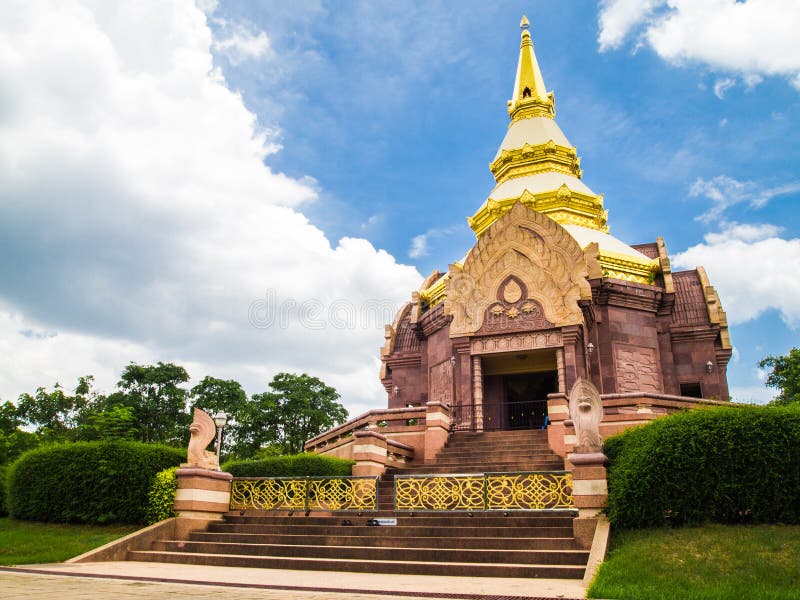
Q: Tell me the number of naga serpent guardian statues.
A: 2